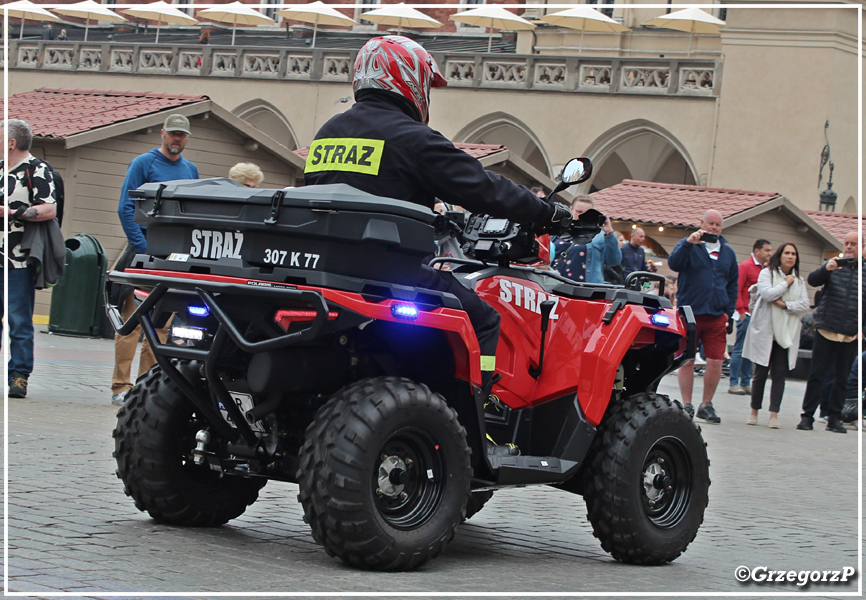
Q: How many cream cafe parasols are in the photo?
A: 9